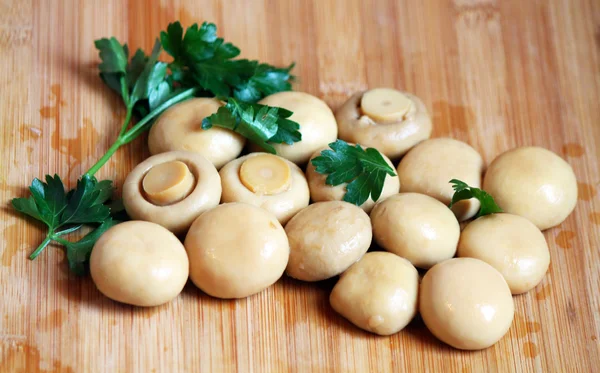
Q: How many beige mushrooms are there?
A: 15